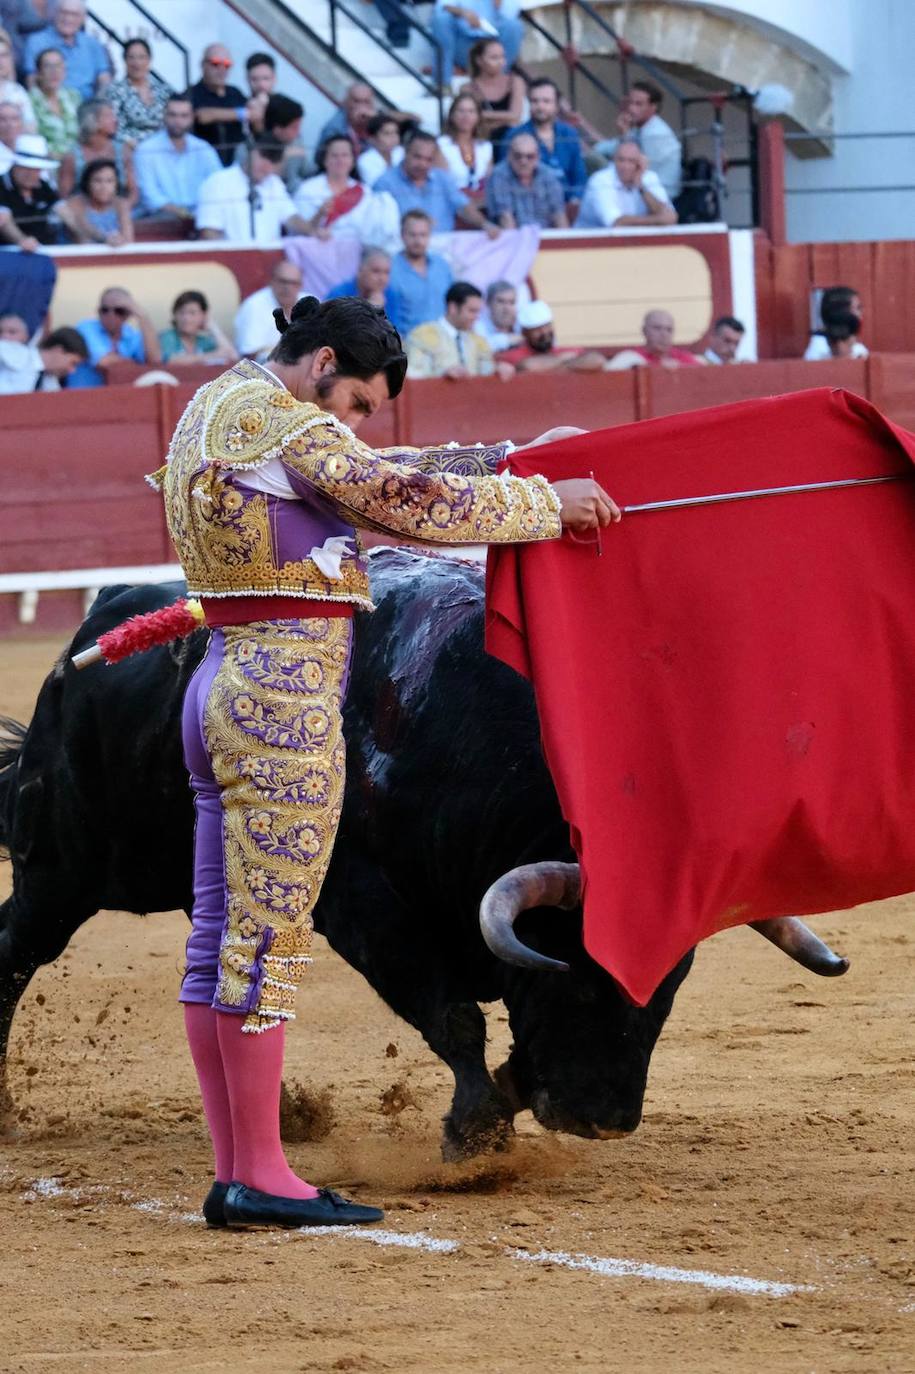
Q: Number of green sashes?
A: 0